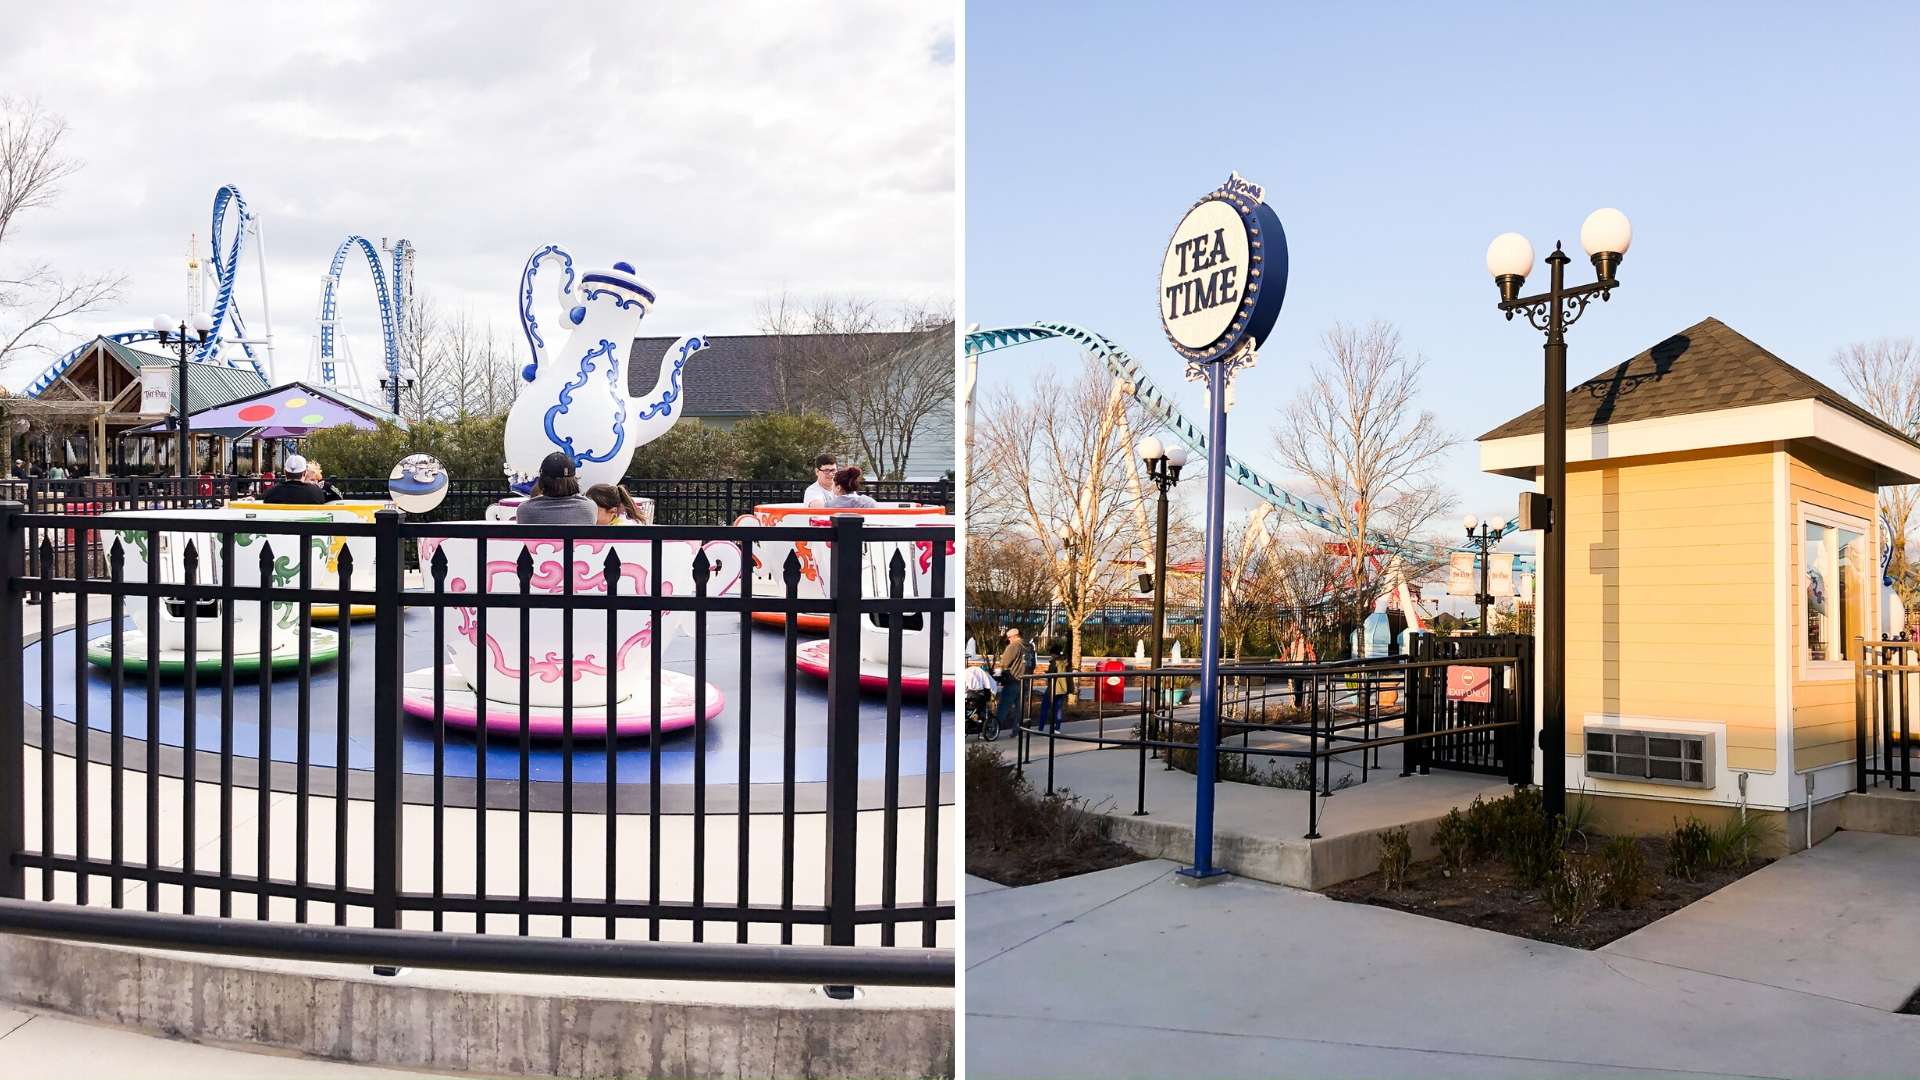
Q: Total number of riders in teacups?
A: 6